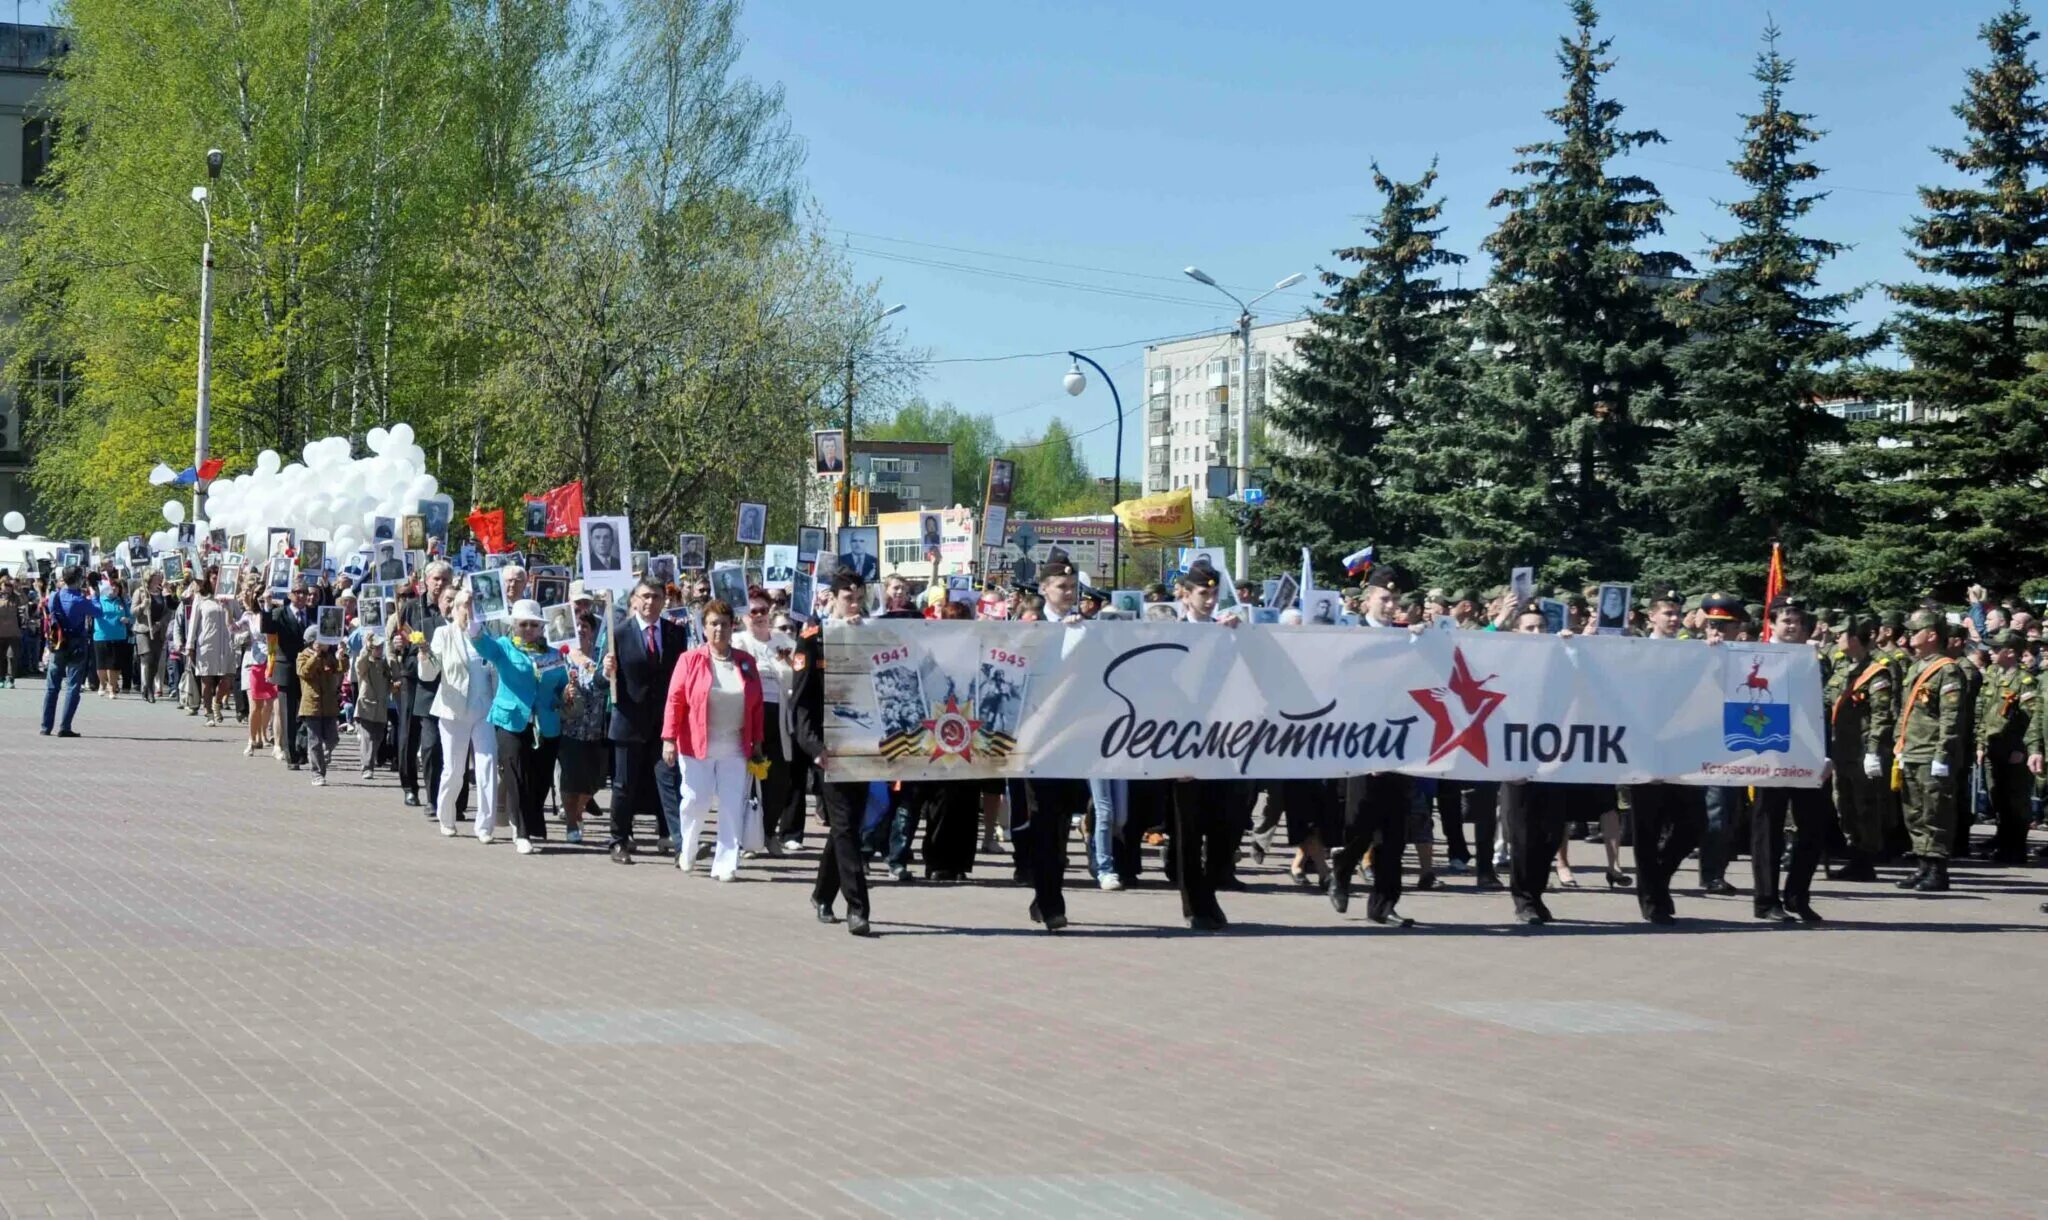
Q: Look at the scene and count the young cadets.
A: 7